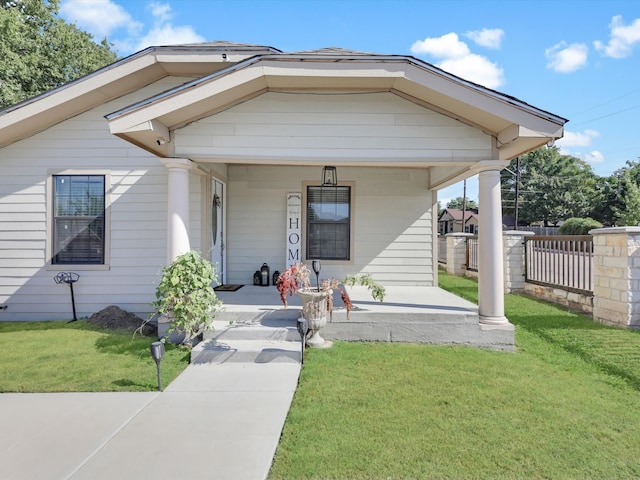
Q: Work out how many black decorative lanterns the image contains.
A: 3